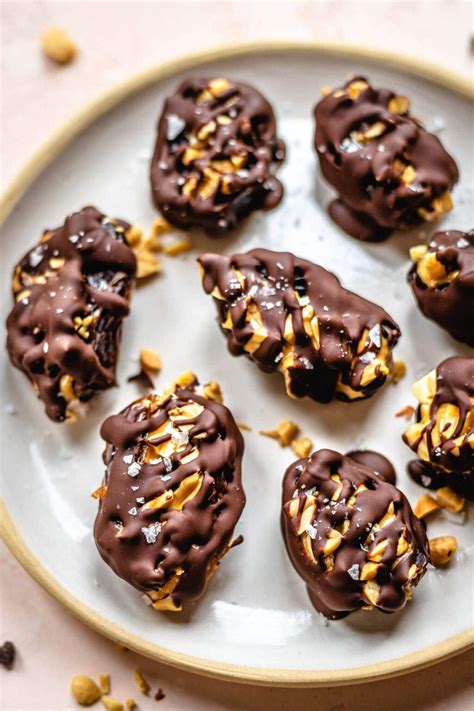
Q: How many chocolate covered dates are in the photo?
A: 8